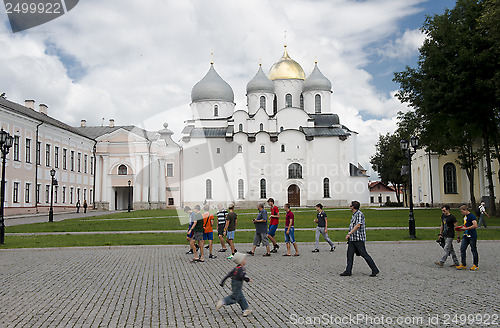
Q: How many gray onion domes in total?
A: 3